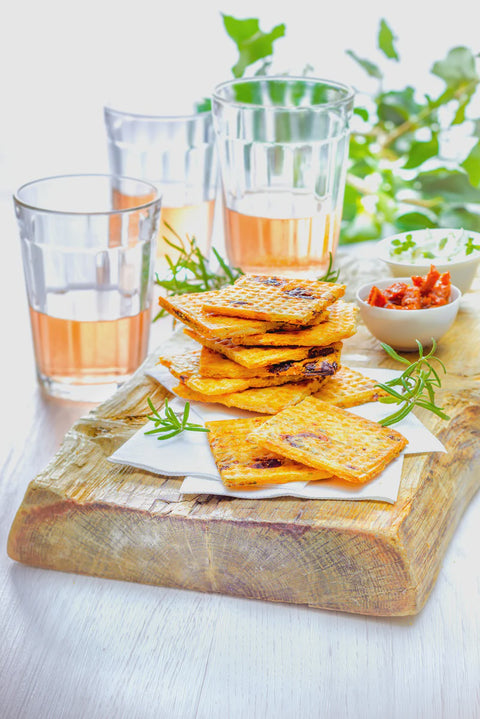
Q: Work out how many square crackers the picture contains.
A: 10